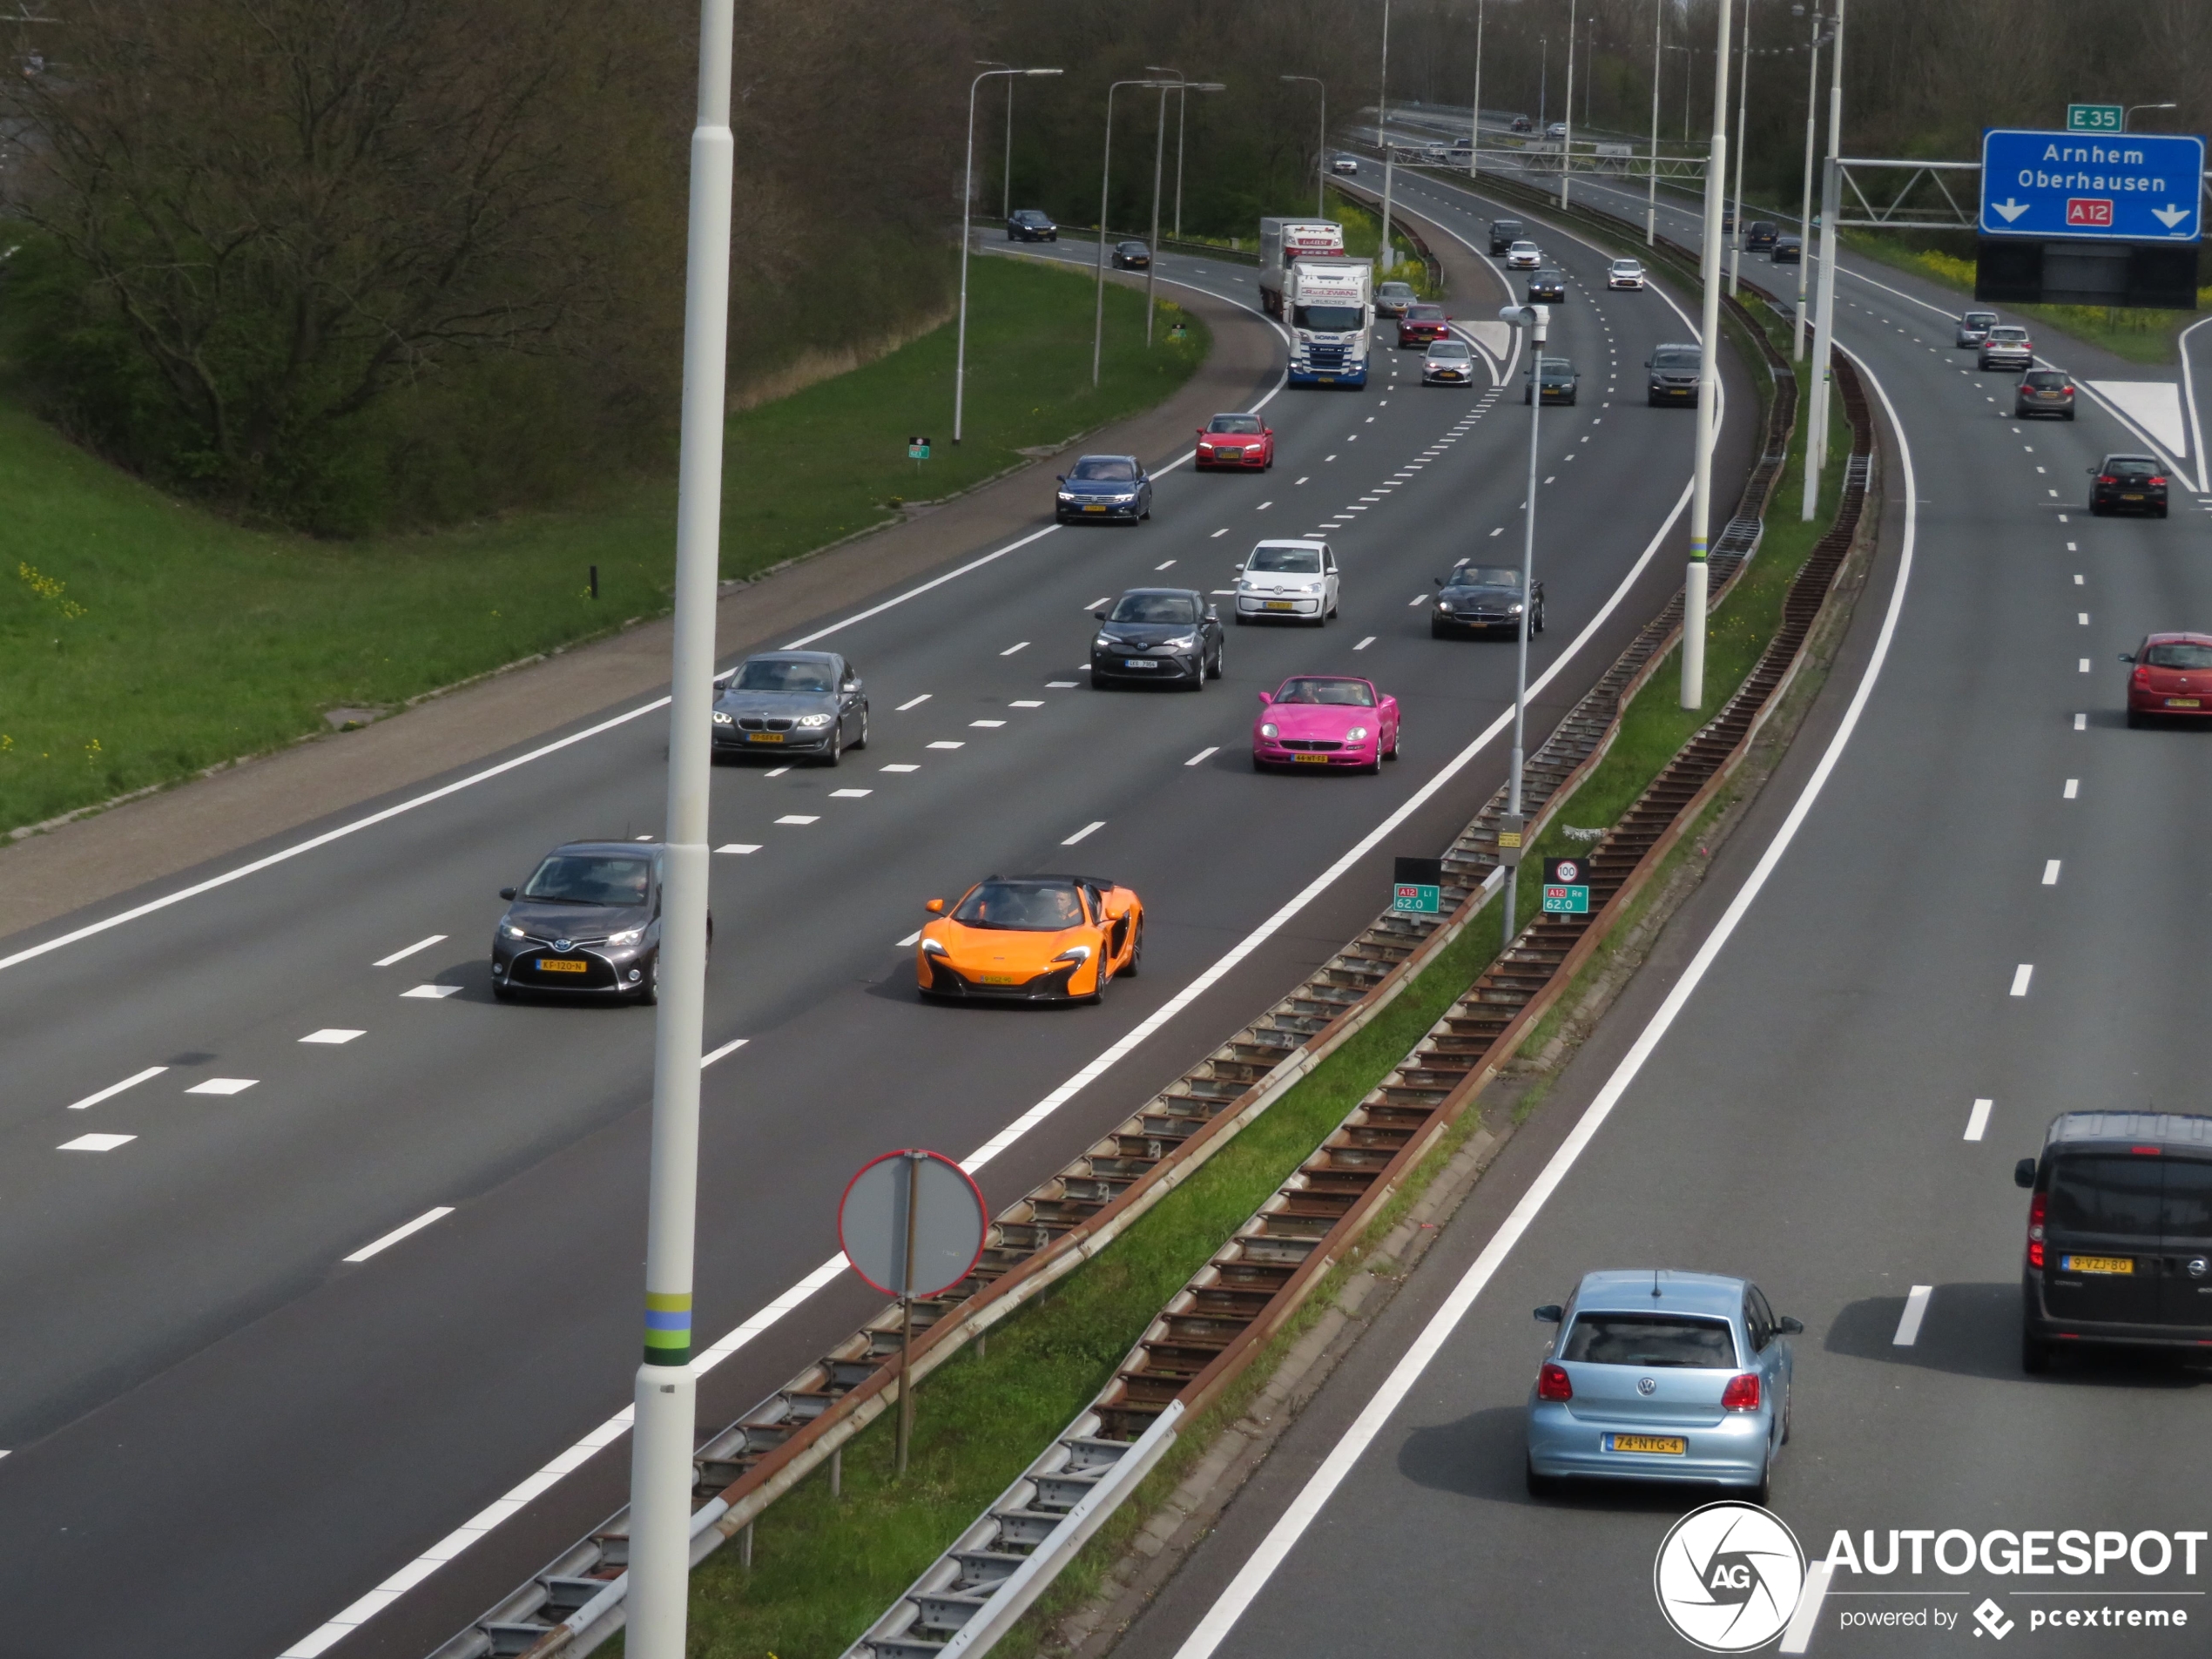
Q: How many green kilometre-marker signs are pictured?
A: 4